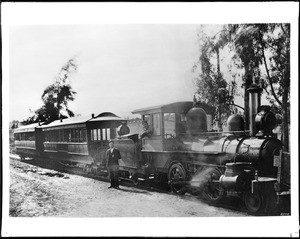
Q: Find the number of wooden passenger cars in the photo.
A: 2